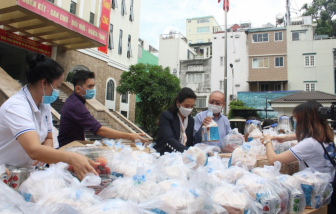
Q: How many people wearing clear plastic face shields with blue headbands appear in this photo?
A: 3